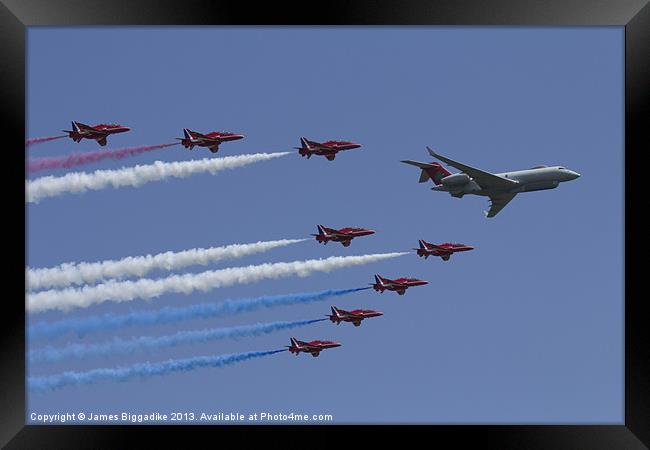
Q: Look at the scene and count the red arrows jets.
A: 8